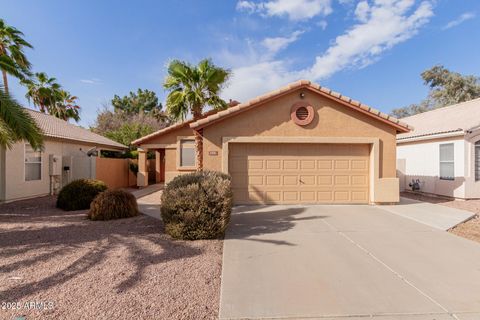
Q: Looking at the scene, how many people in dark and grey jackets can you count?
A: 0